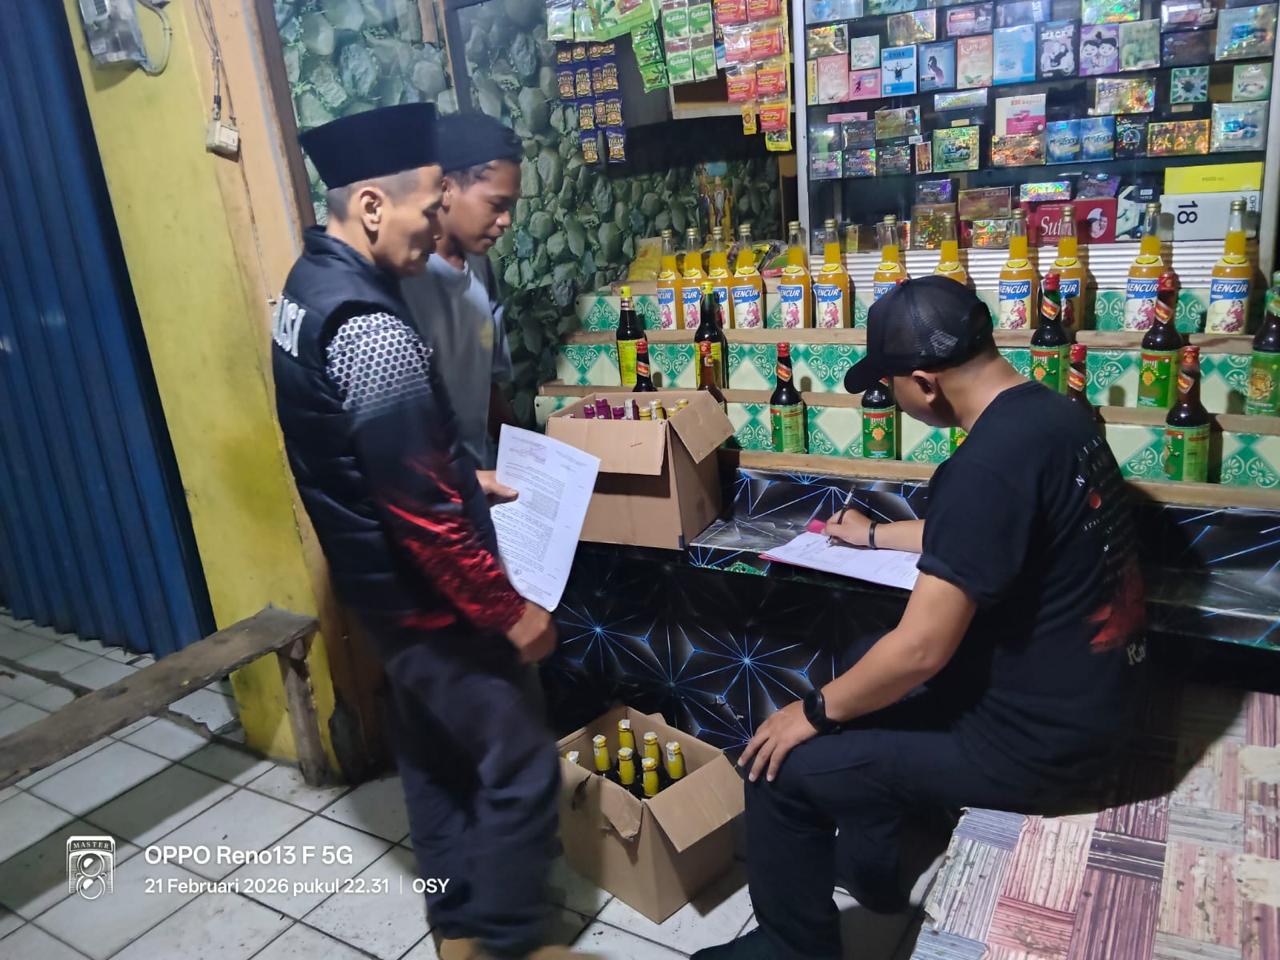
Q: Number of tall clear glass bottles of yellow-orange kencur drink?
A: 12